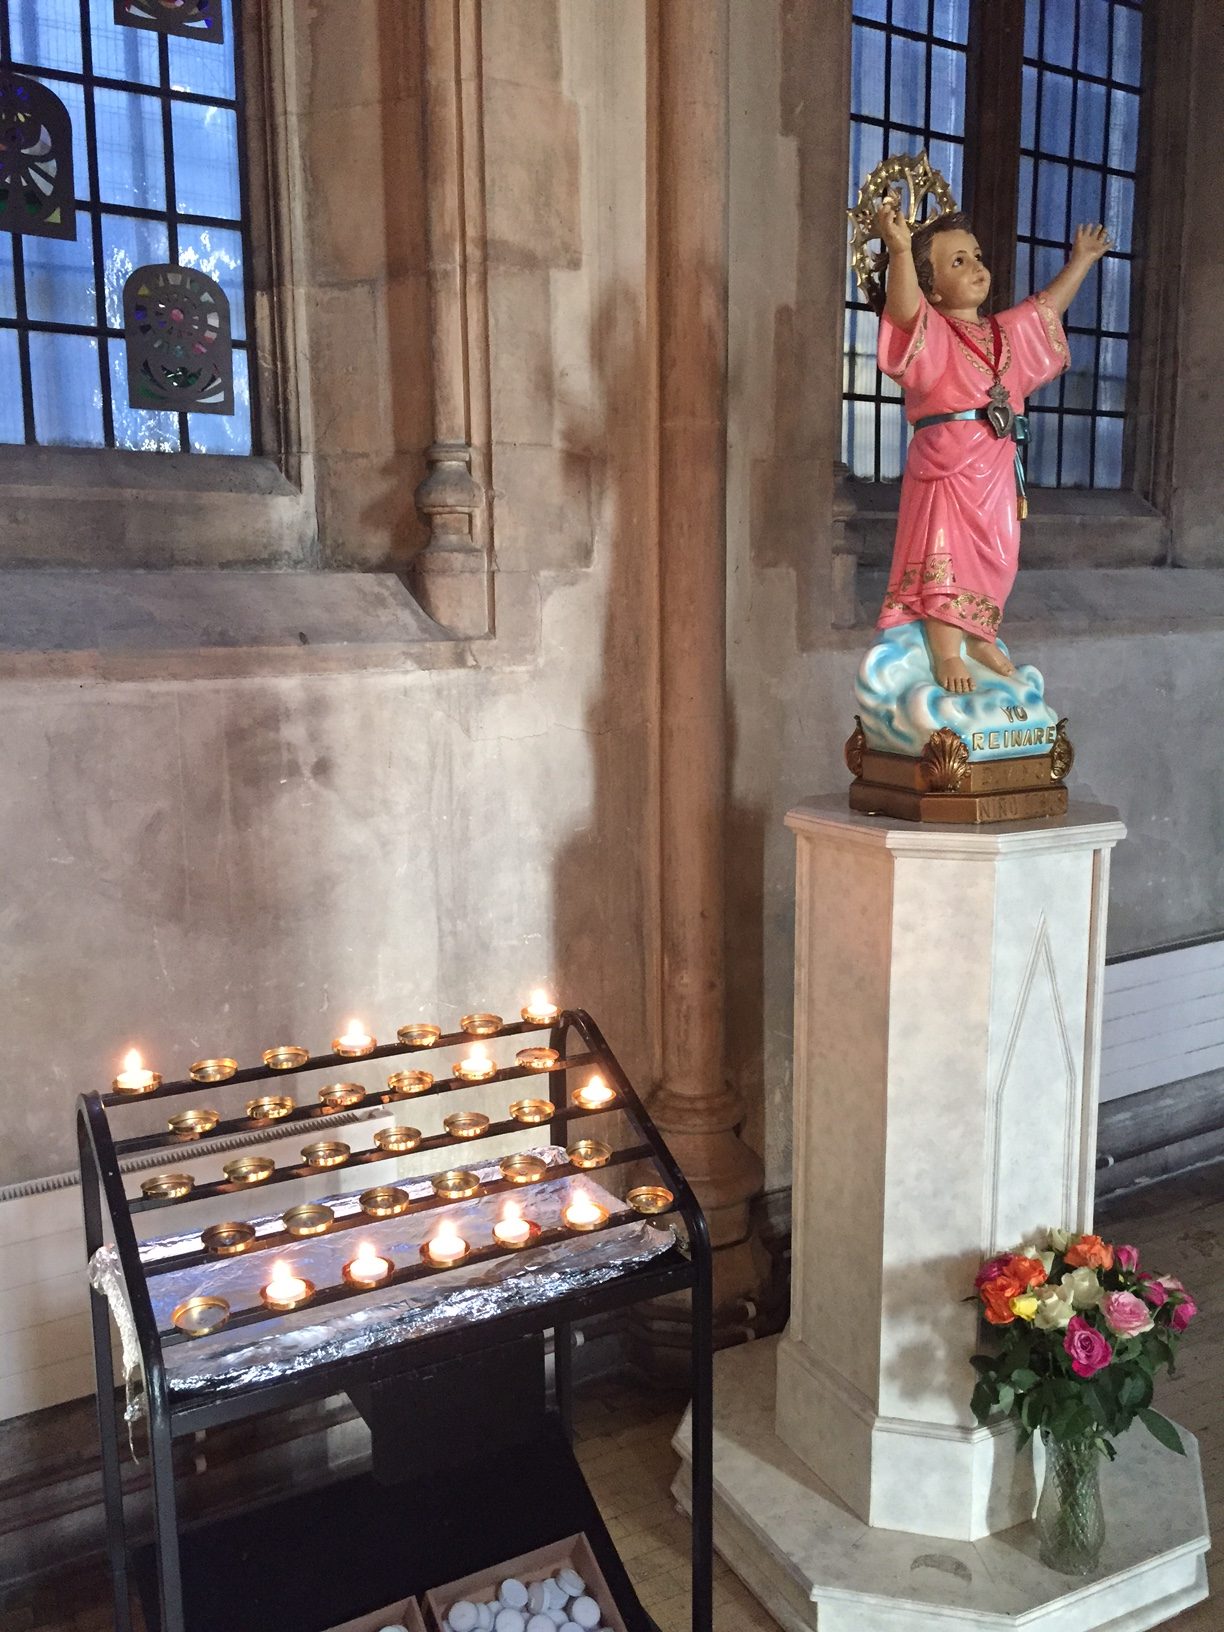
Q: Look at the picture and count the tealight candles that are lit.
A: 10